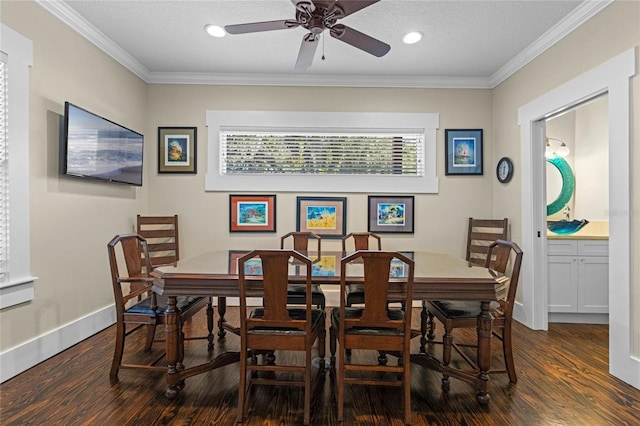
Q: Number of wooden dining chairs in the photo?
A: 8